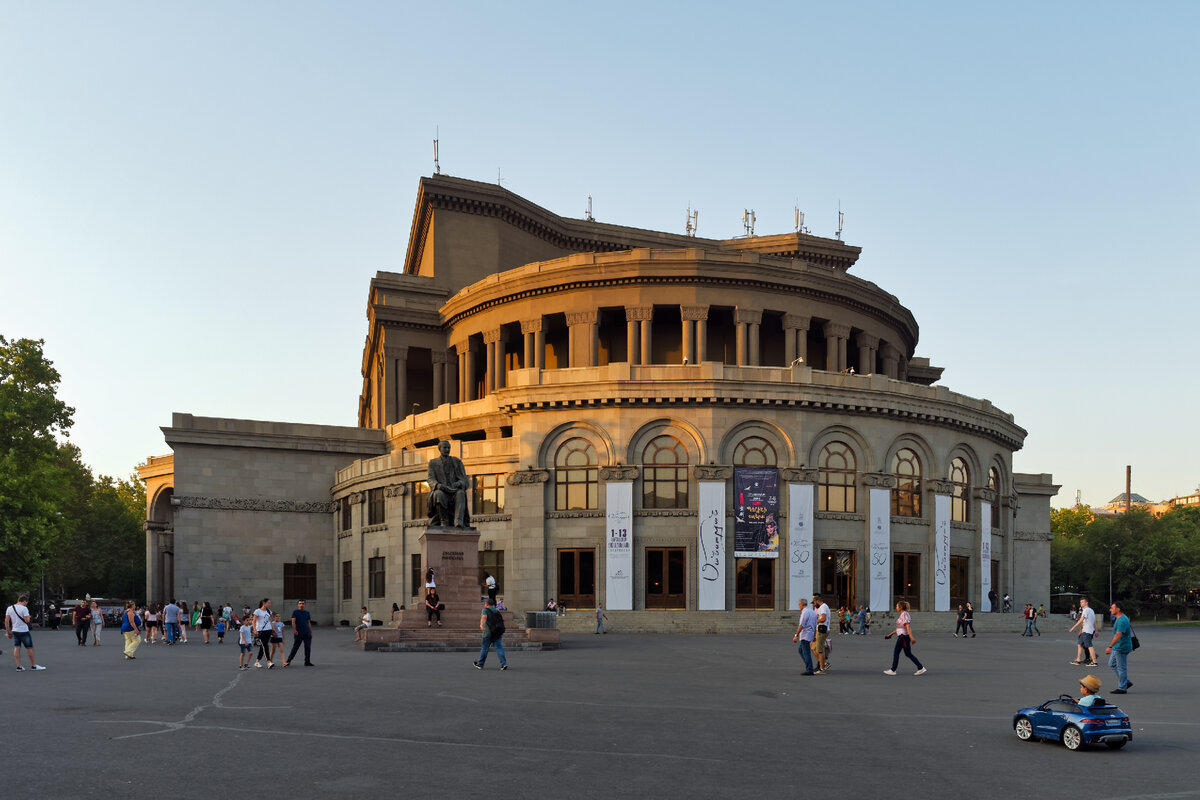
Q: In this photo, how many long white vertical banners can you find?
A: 6